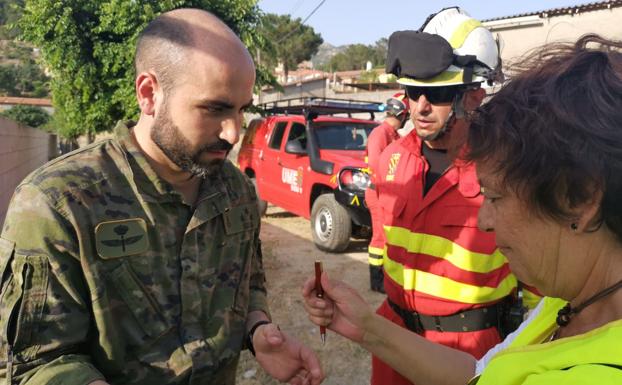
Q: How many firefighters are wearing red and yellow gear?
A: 2